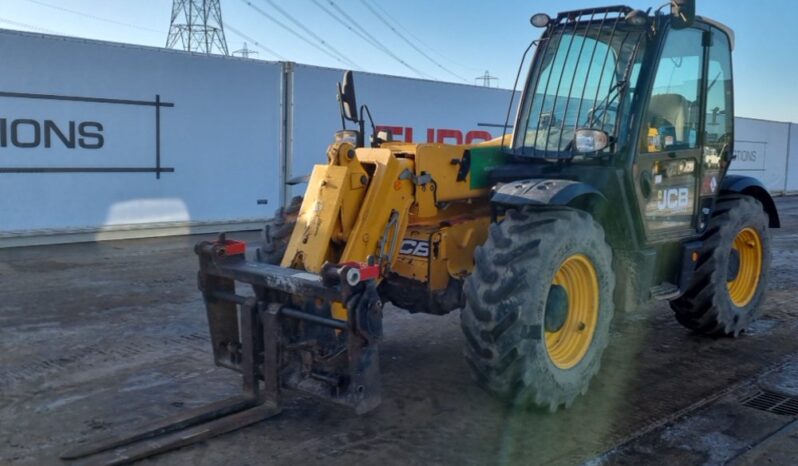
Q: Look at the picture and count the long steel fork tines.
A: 2